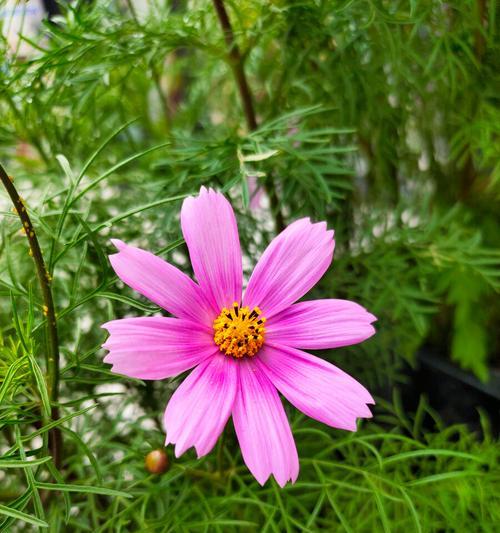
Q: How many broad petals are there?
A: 8